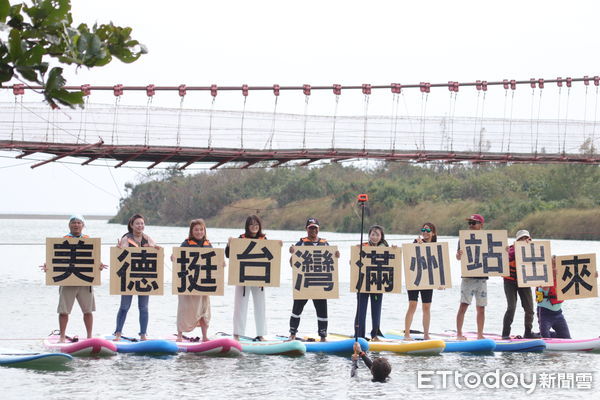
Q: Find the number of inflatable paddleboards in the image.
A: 10